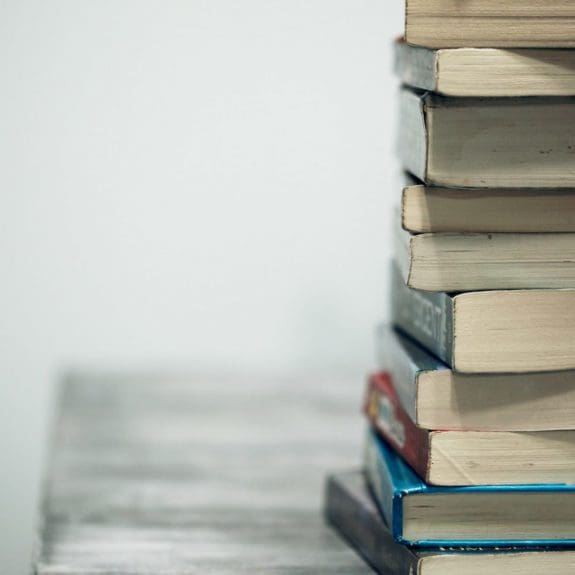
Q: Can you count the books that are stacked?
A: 10